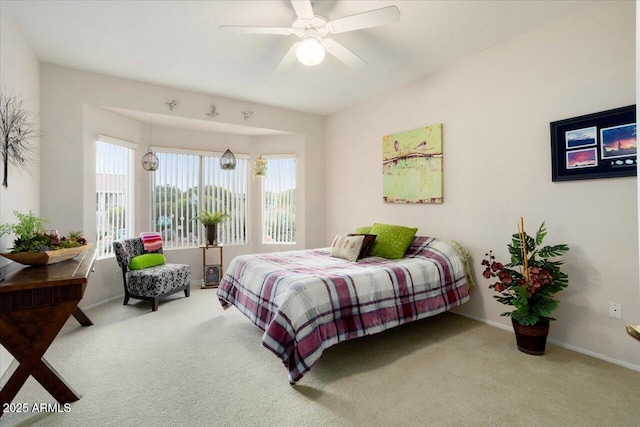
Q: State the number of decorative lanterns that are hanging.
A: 3